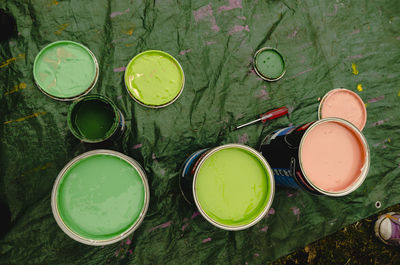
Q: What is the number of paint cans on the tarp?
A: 4